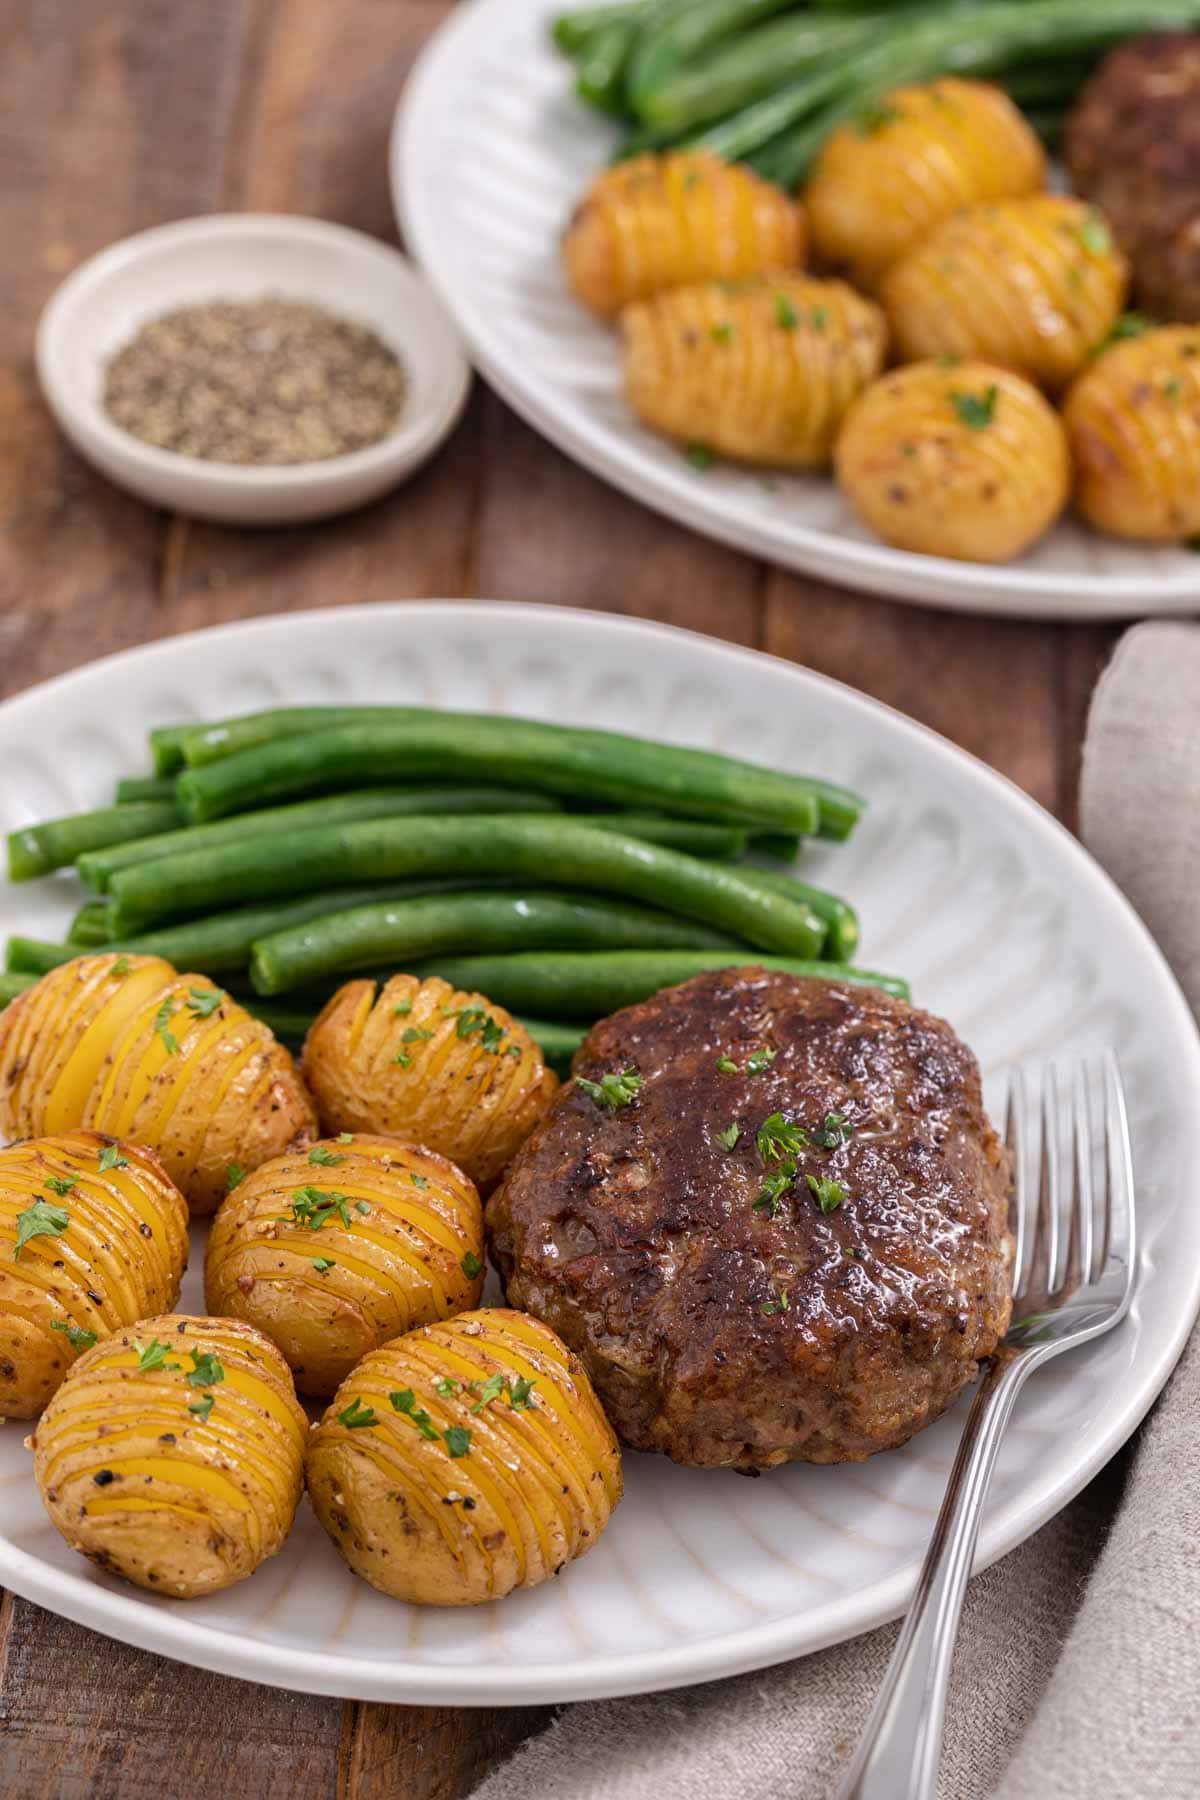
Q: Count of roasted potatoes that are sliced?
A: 12